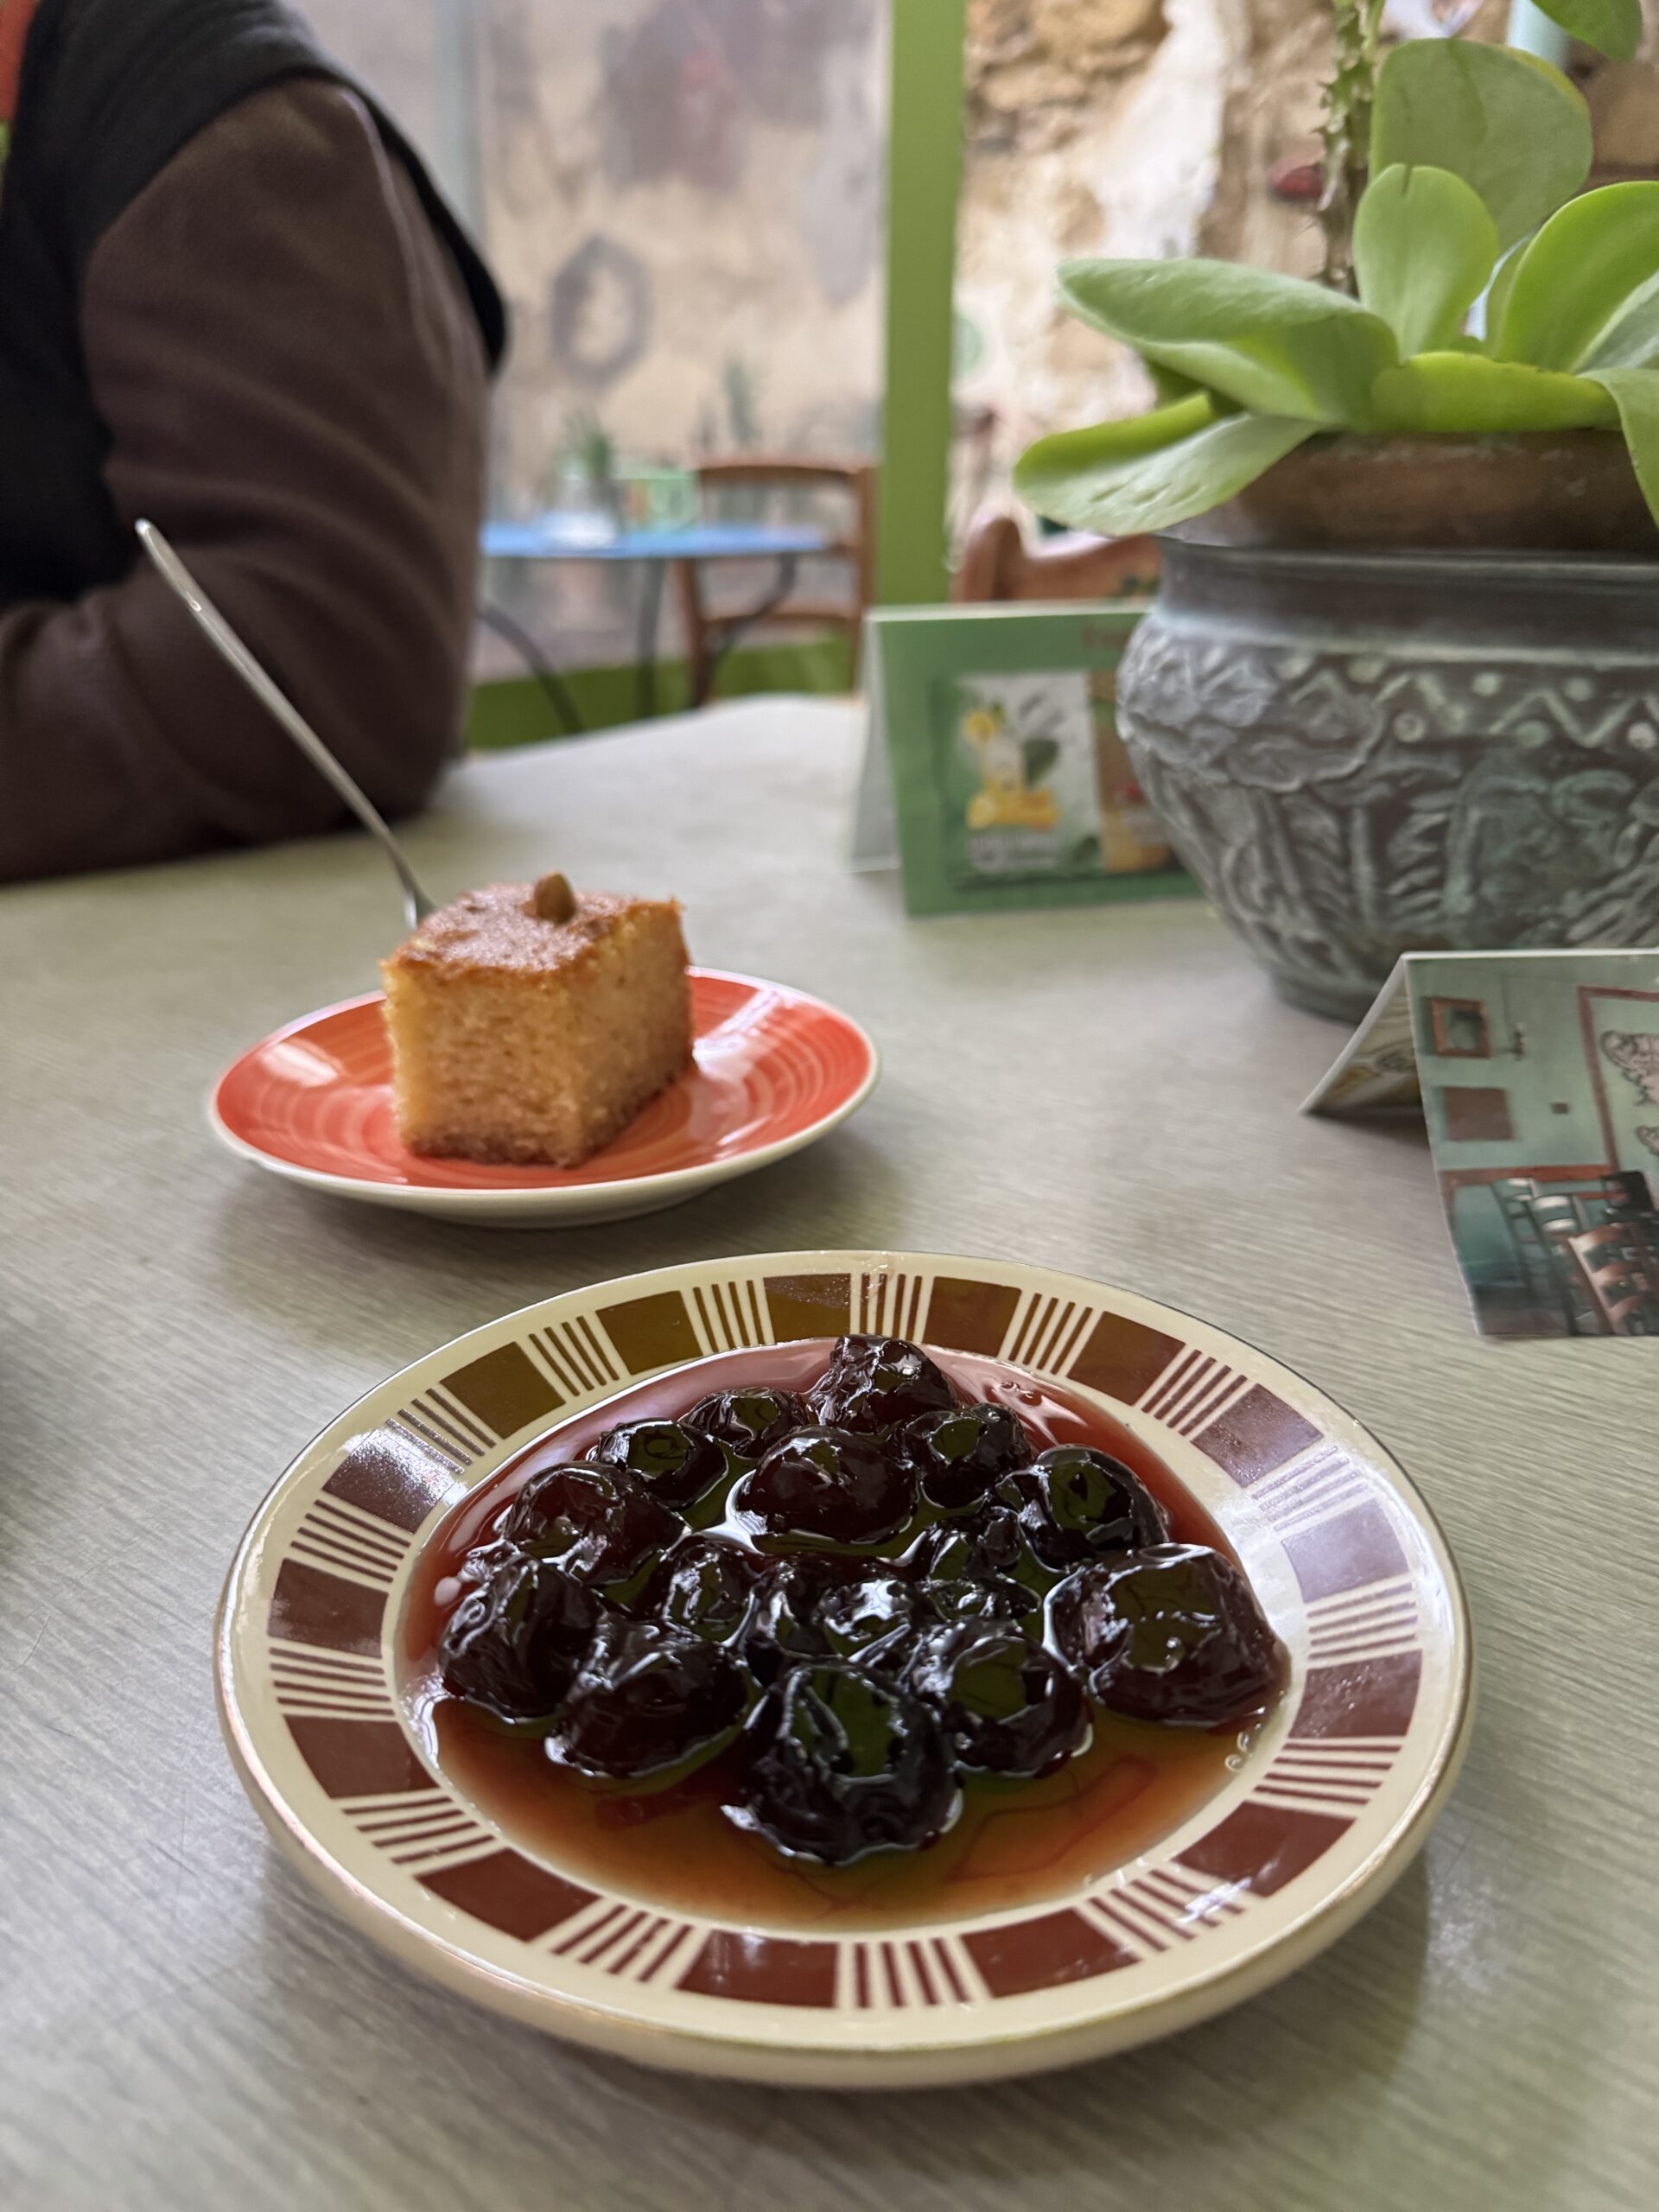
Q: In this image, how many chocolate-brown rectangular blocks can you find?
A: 15